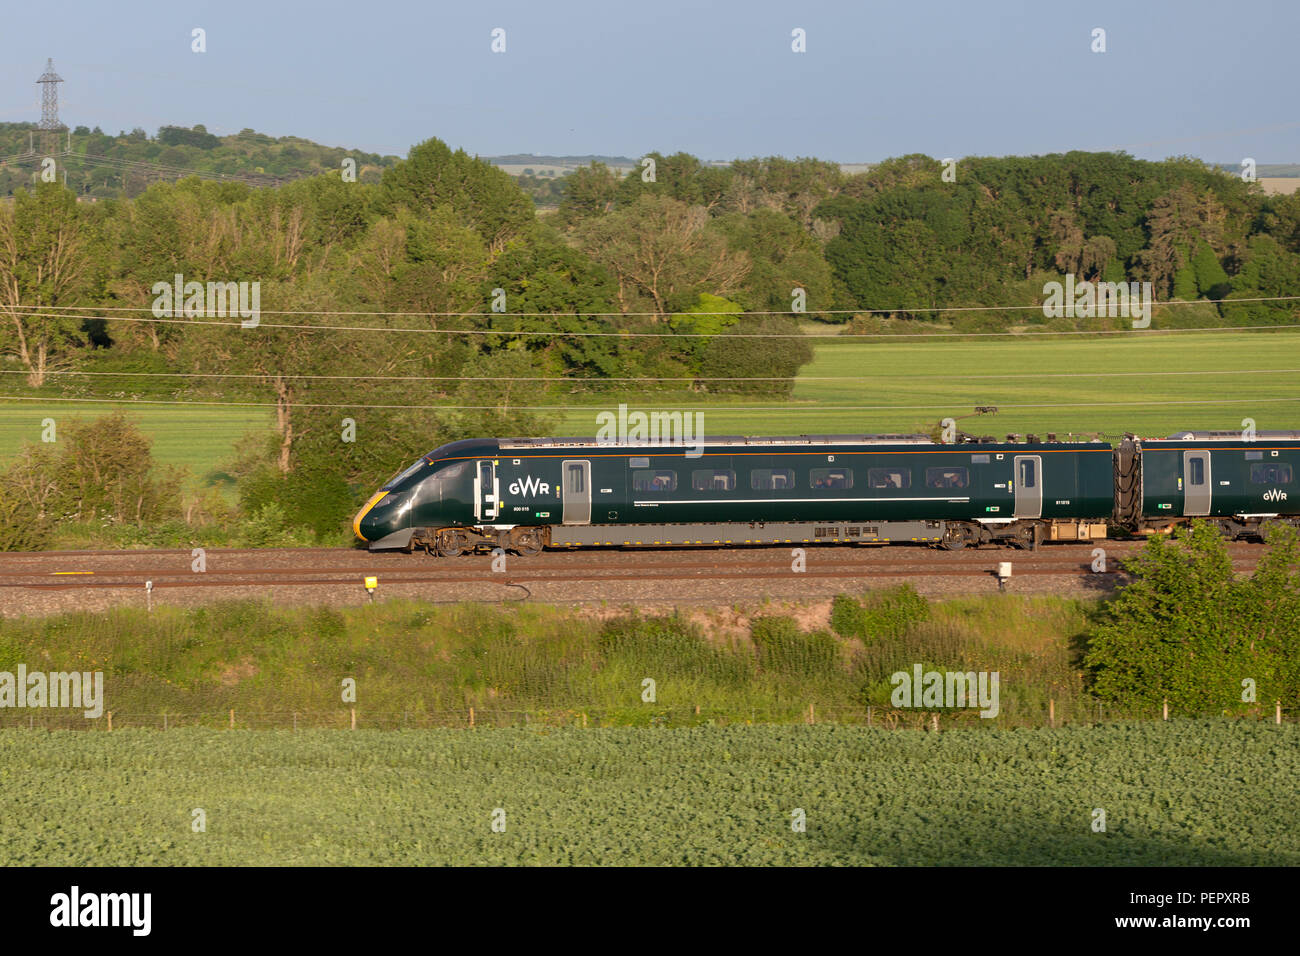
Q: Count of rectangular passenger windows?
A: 7